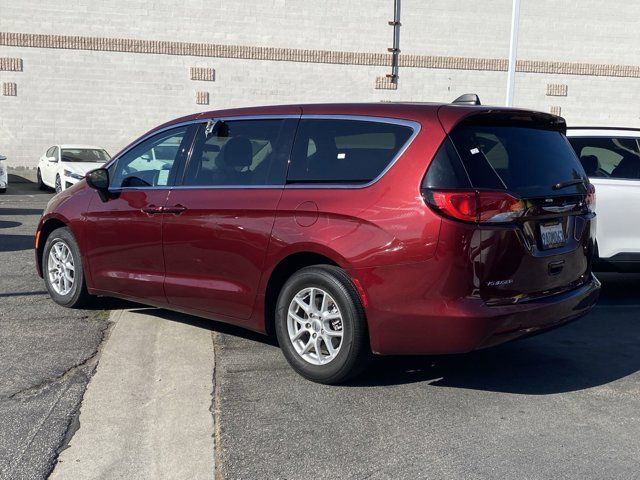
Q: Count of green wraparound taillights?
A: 0